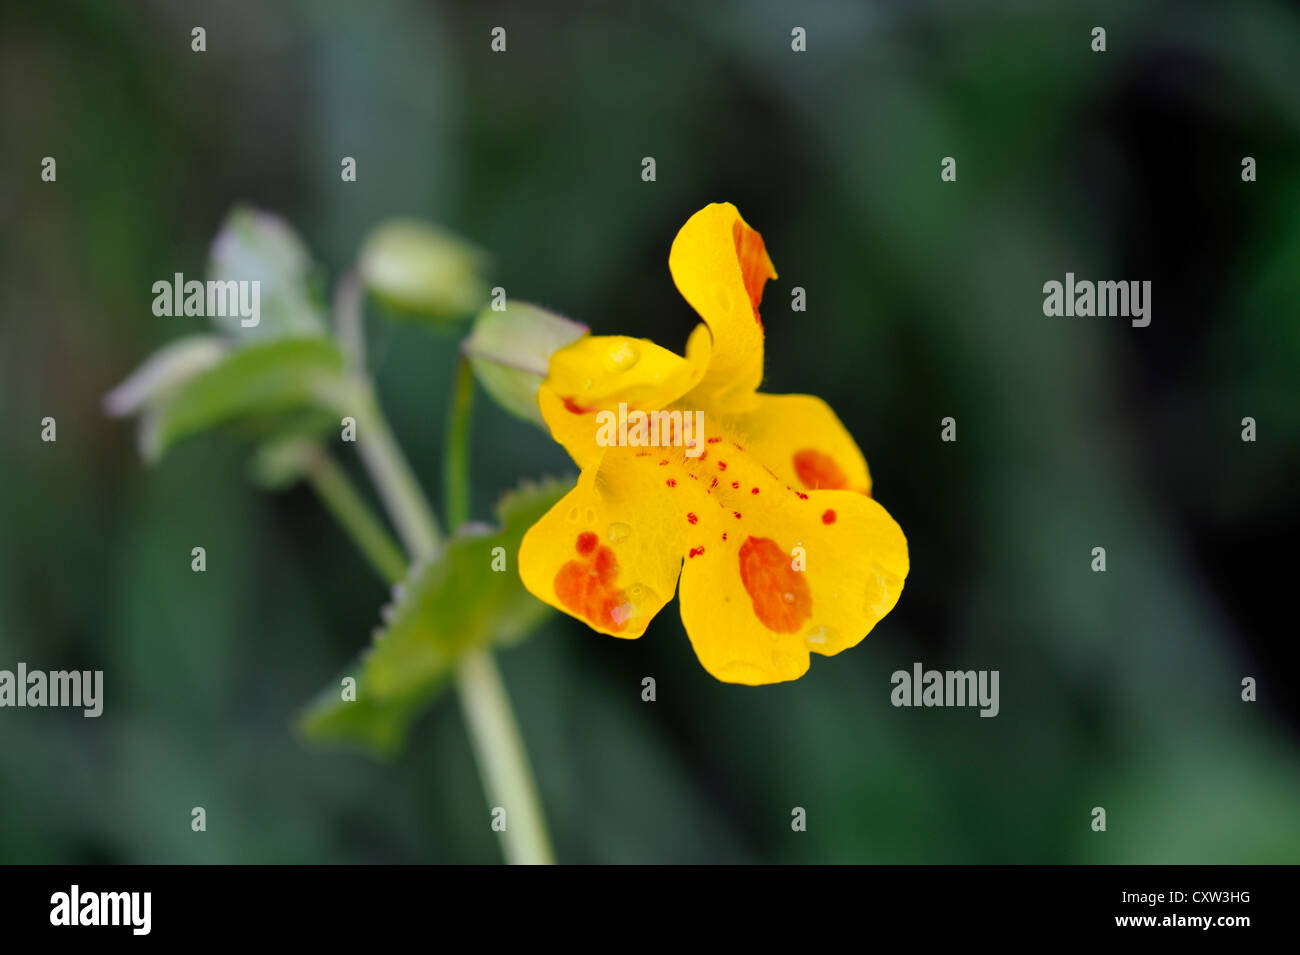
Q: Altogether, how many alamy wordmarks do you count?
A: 6